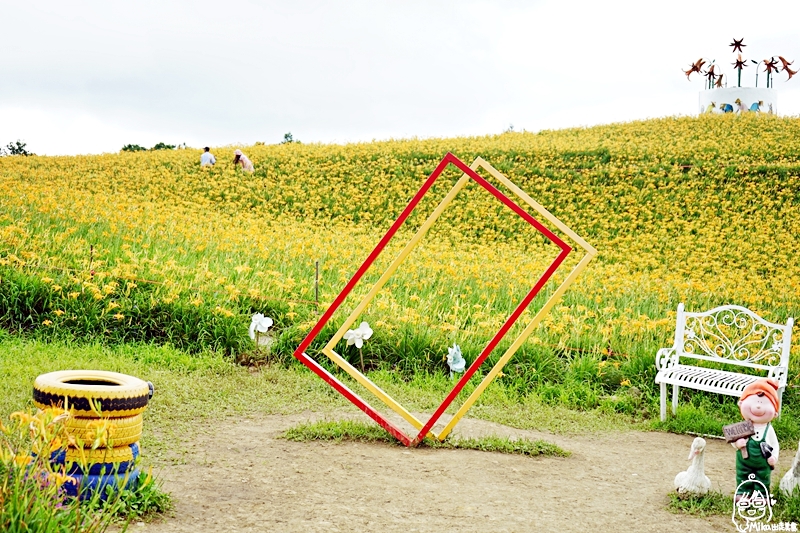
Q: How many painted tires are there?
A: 4